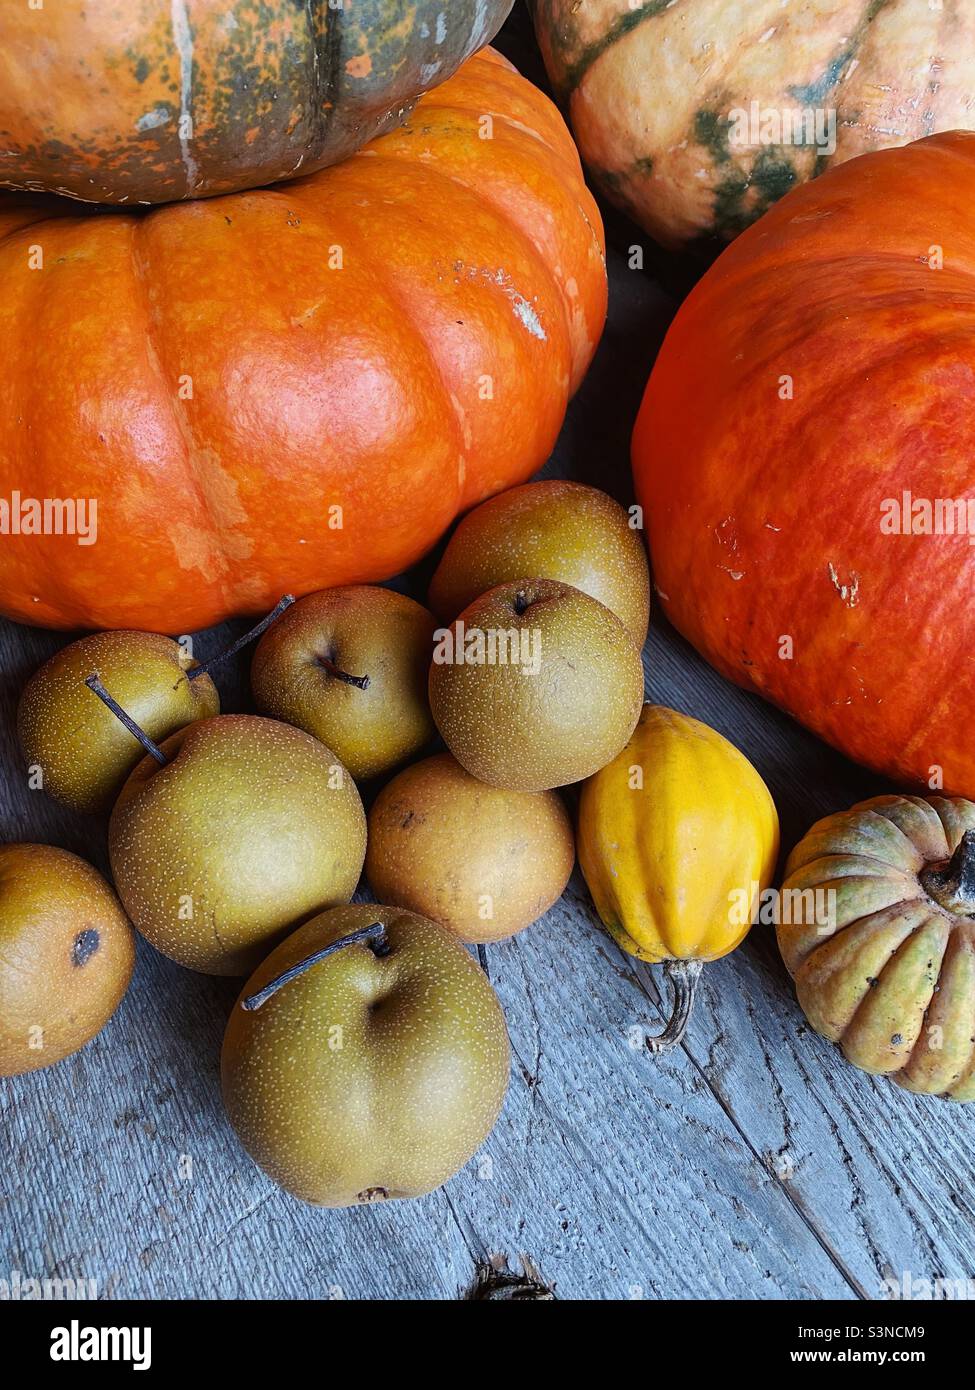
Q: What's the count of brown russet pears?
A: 8